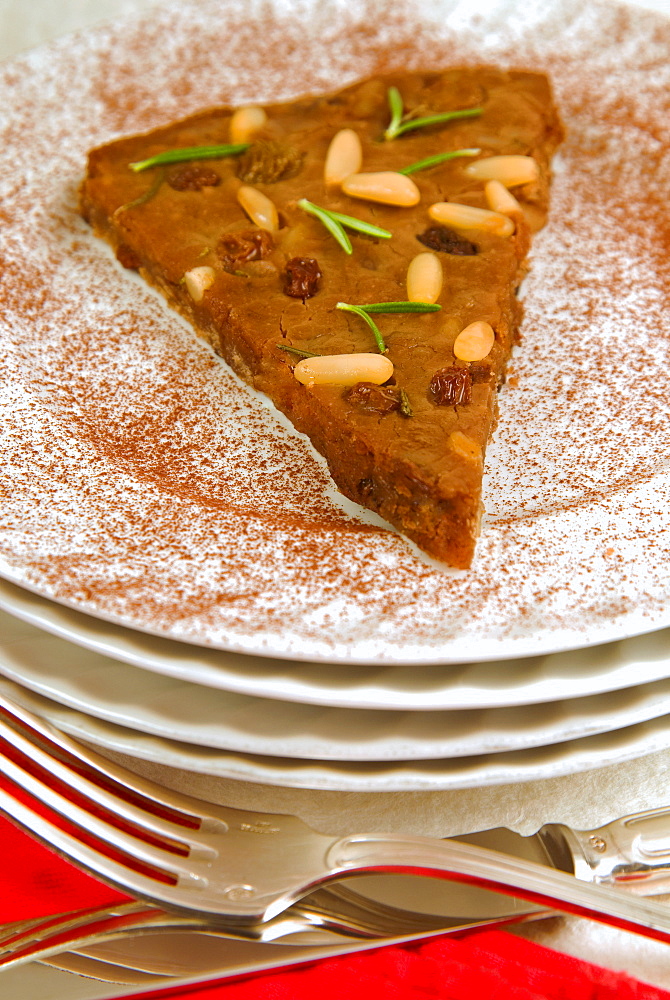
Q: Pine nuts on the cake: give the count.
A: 12